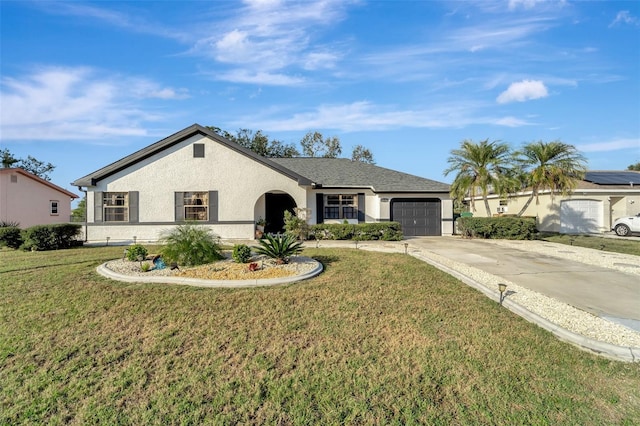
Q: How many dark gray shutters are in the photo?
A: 6